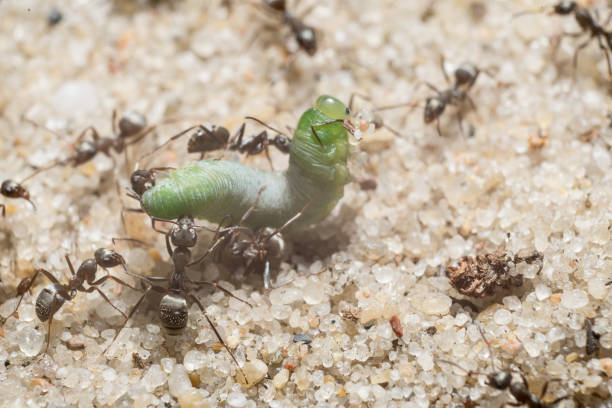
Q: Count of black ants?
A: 11